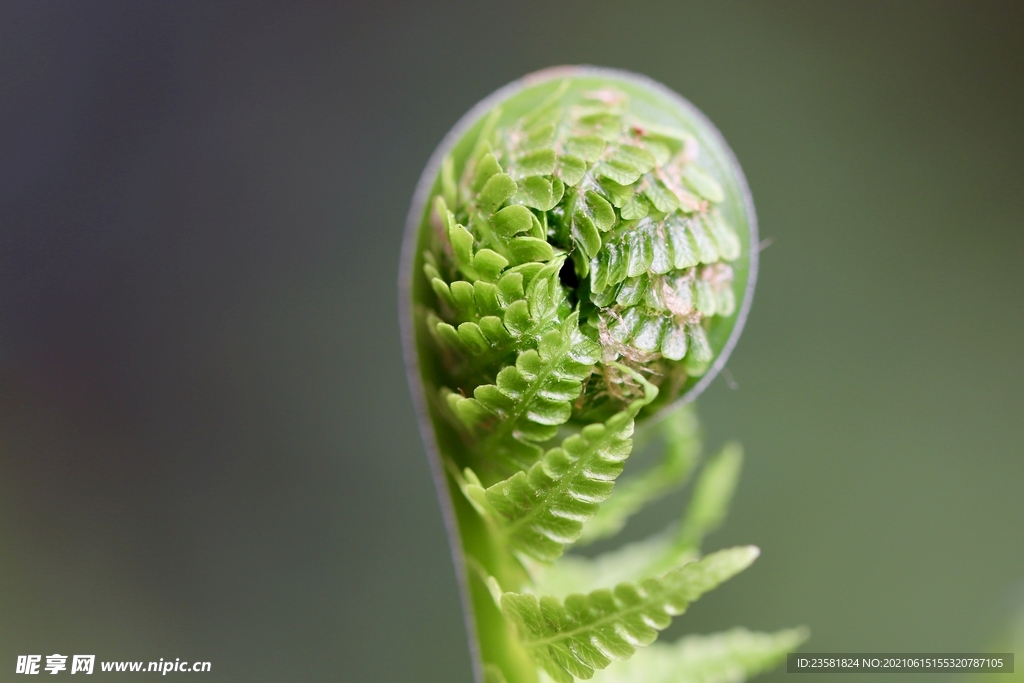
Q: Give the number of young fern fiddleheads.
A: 1